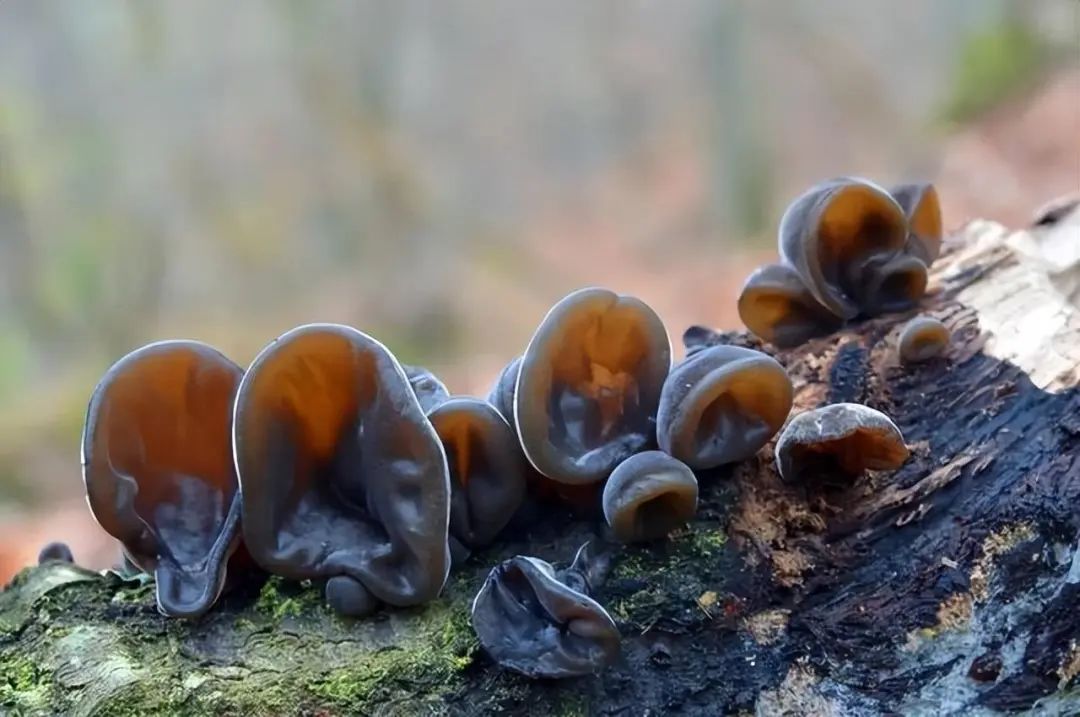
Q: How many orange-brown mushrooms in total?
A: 12